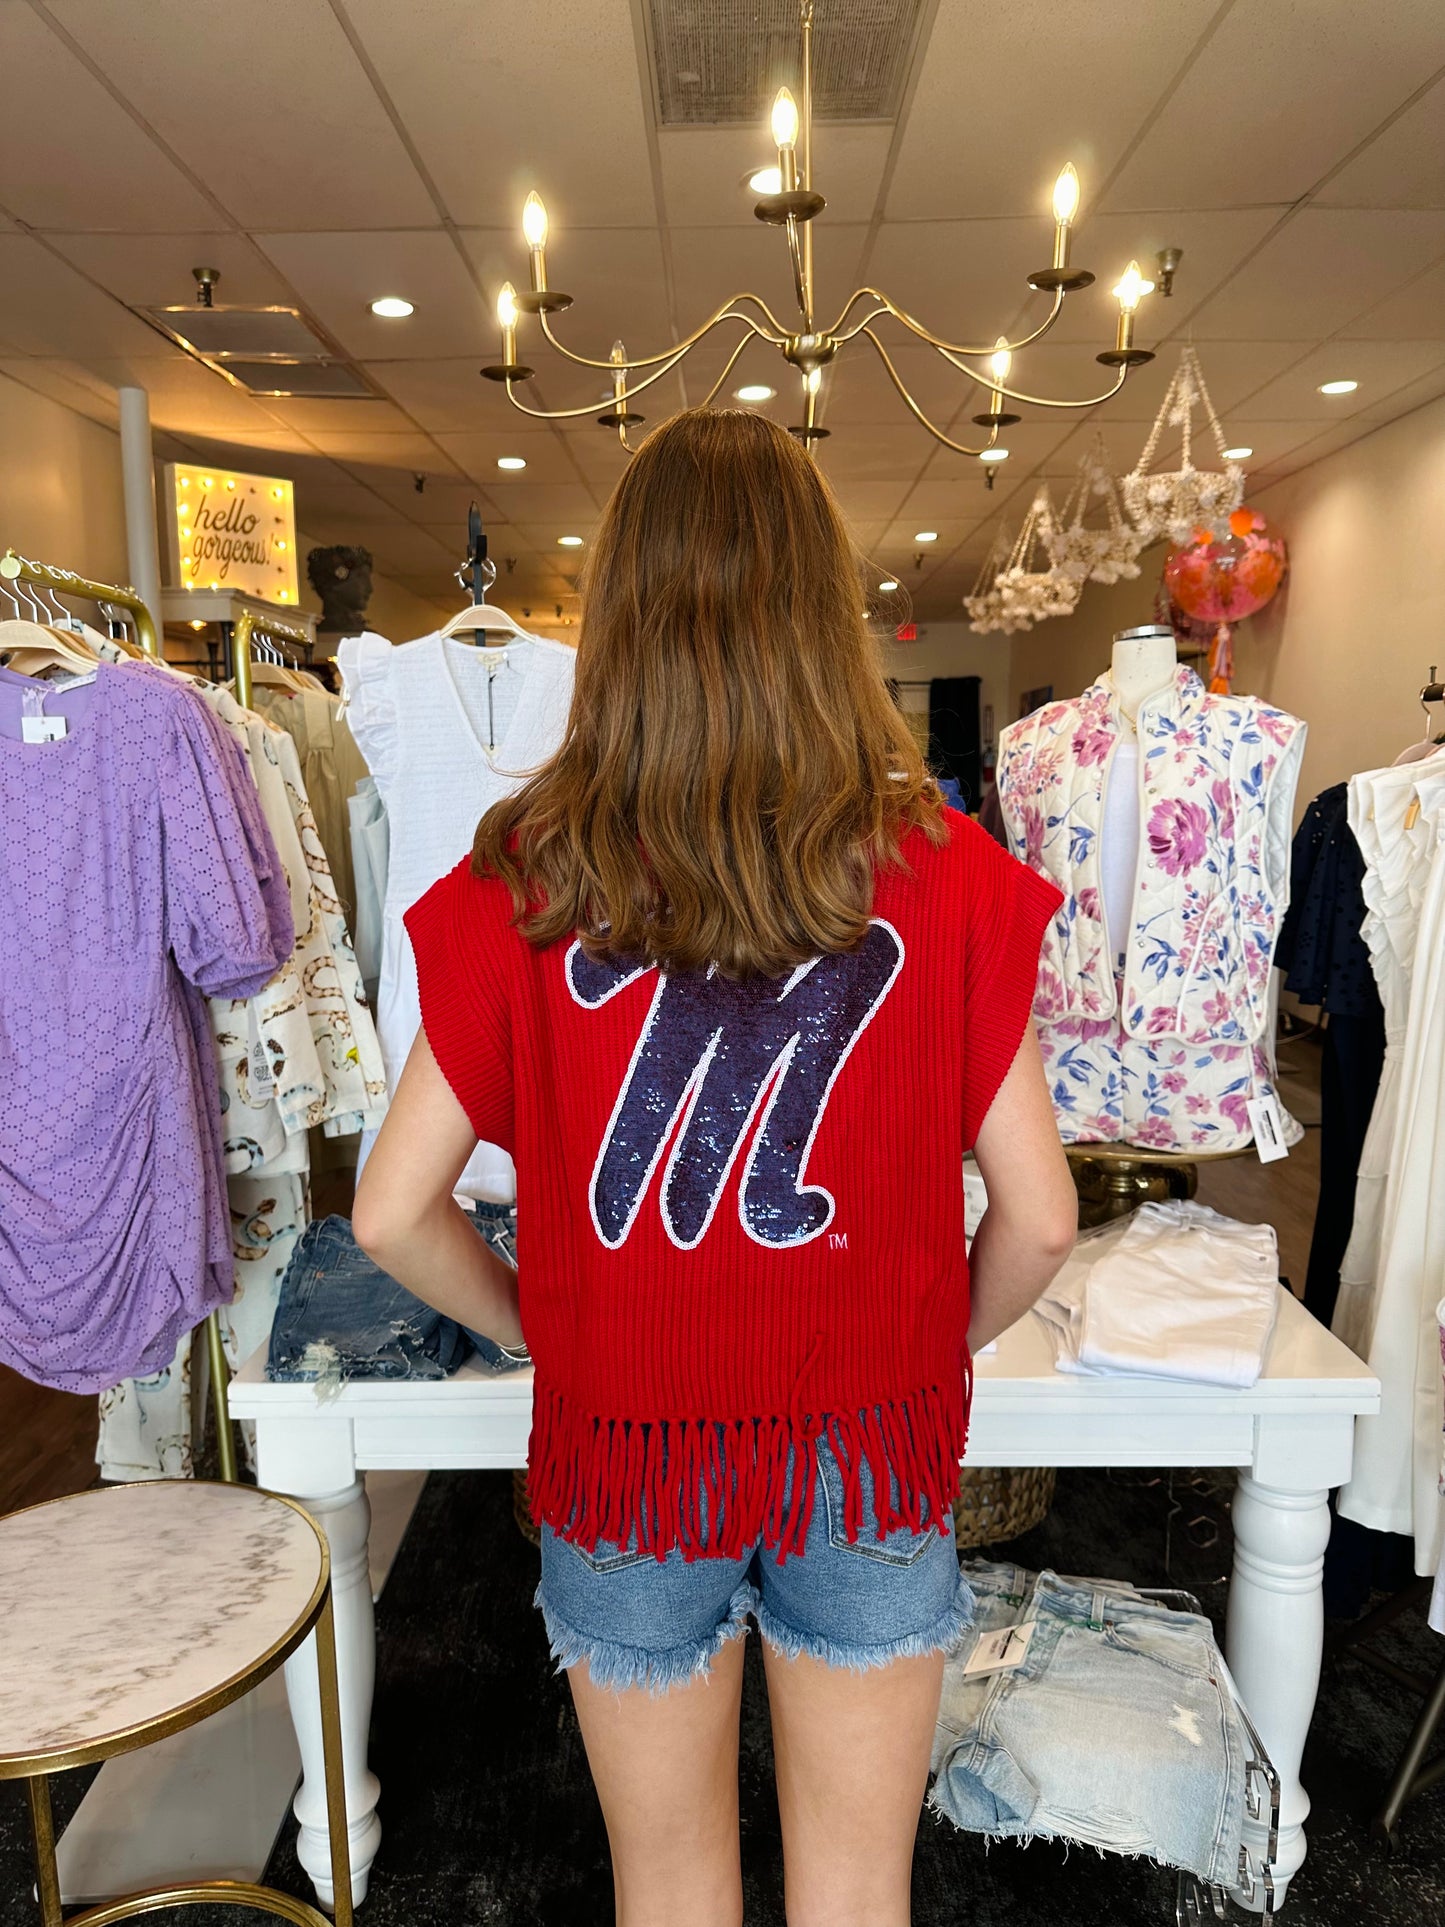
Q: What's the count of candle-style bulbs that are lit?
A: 7